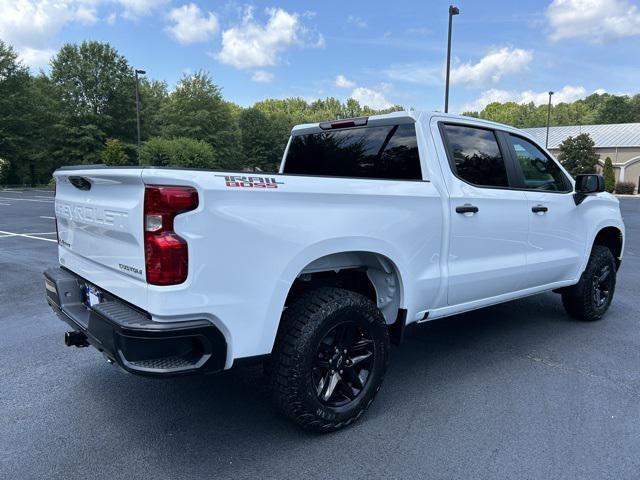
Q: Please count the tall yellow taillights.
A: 0